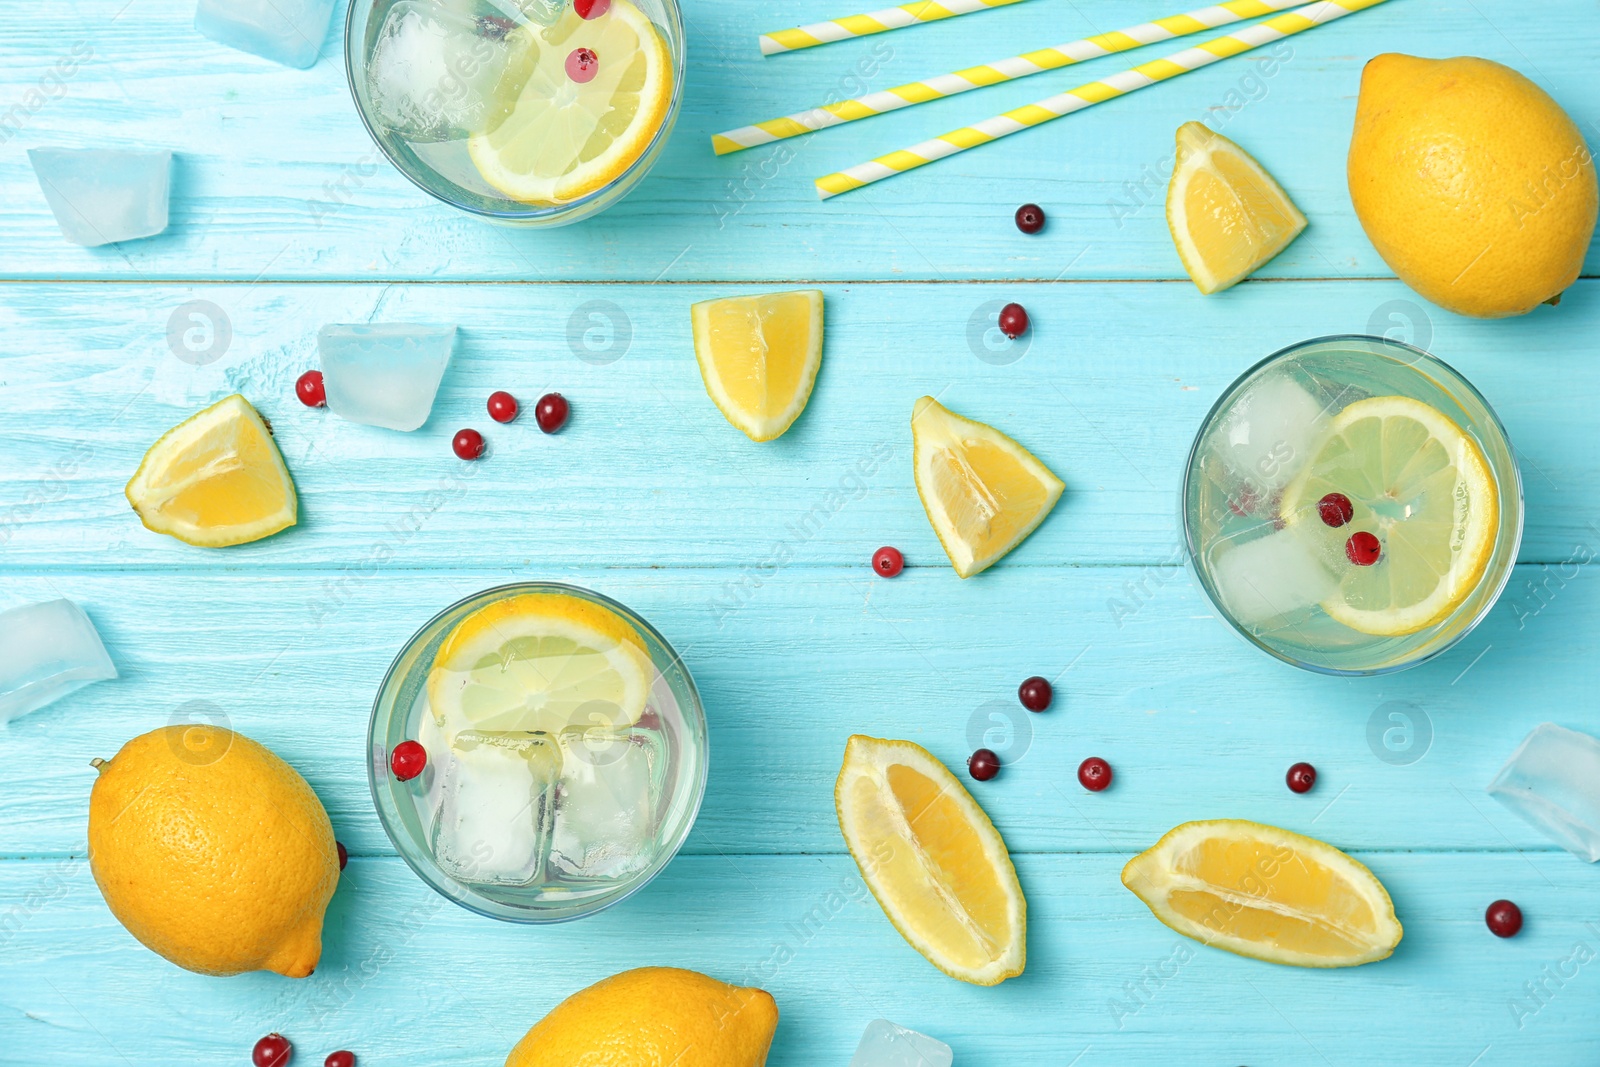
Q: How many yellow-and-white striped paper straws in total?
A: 3